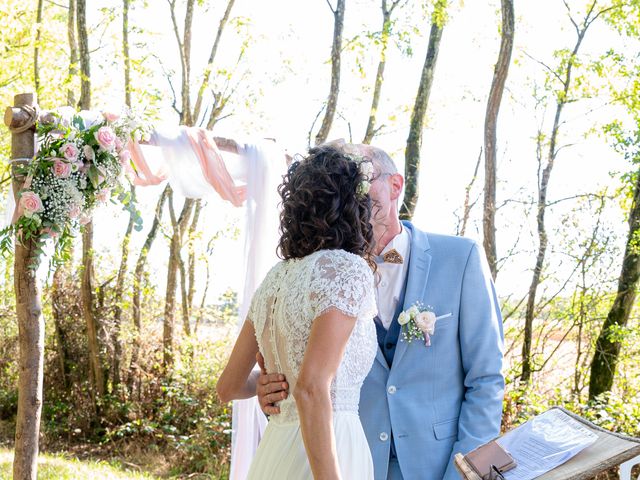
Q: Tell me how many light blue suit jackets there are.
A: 1